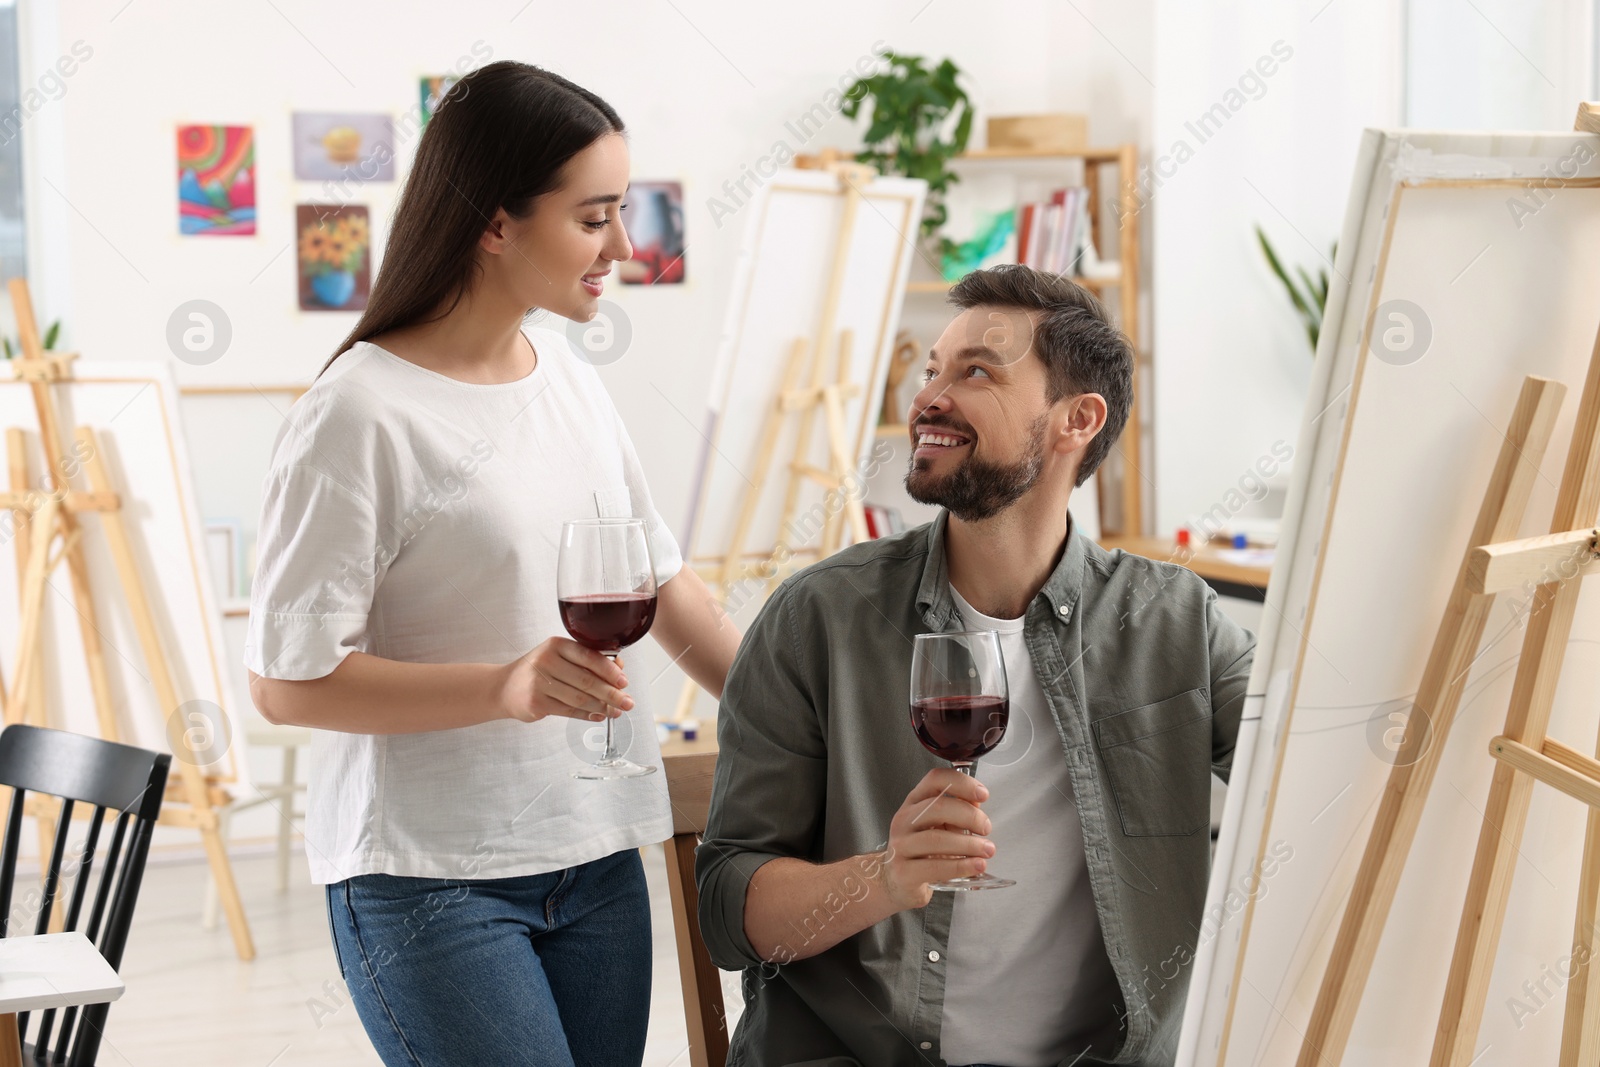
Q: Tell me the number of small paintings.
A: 5